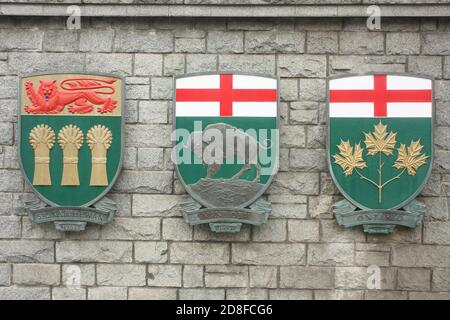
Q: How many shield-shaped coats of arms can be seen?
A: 3